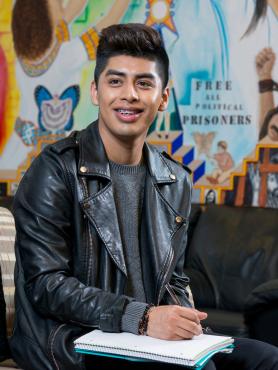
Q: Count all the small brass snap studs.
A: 4